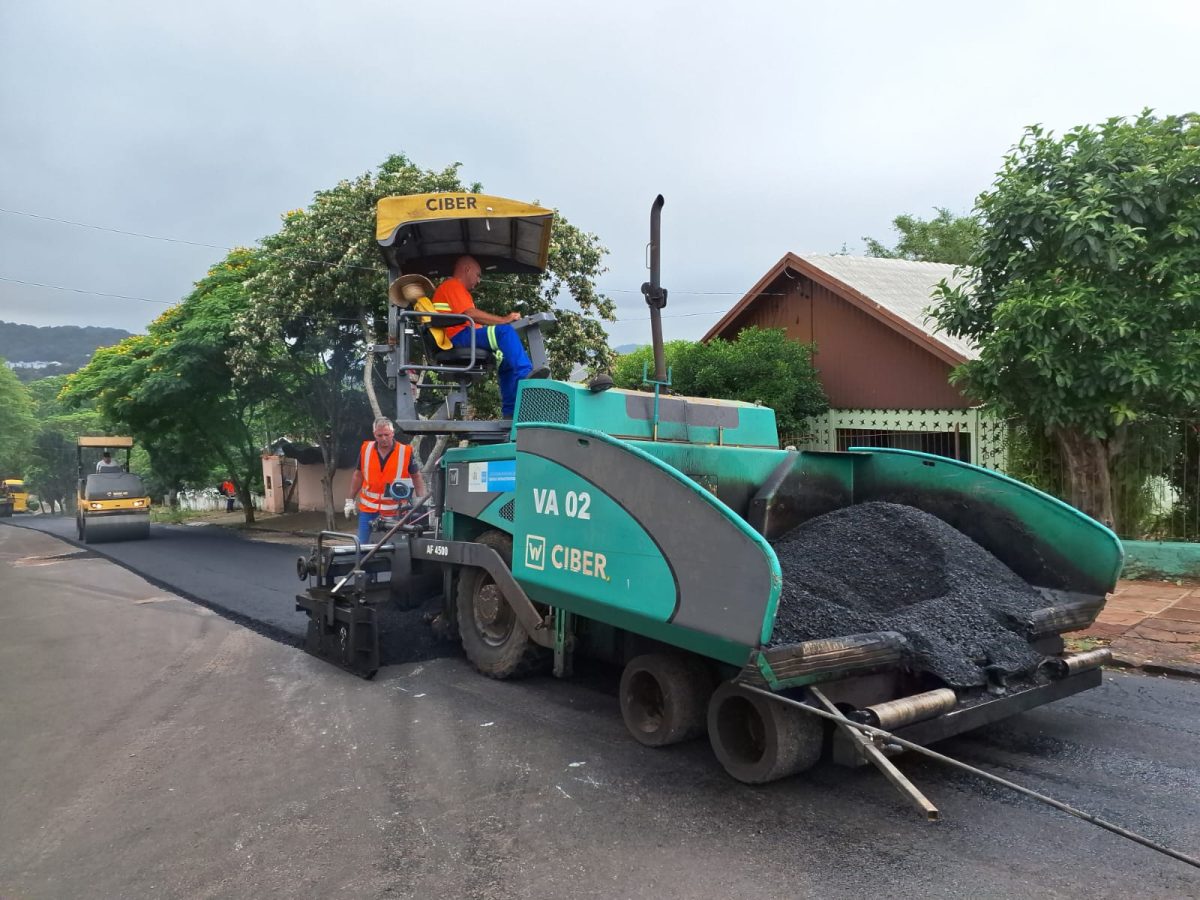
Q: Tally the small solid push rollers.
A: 2